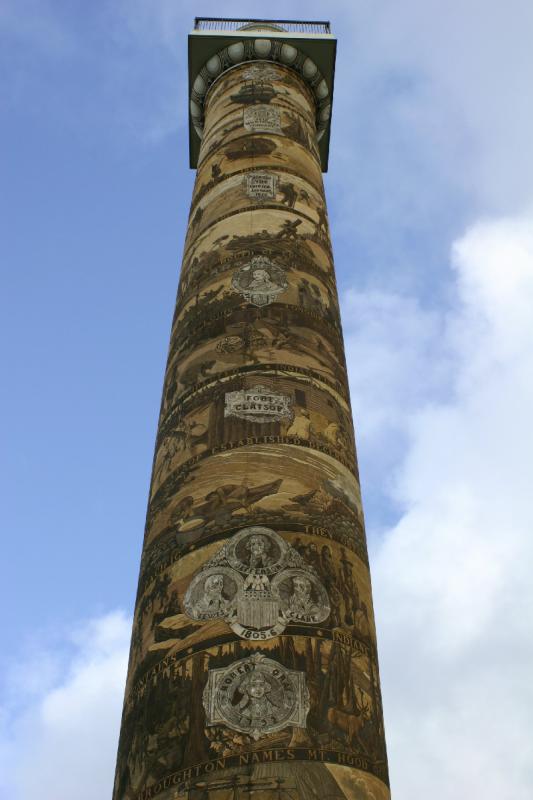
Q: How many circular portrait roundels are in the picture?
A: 5